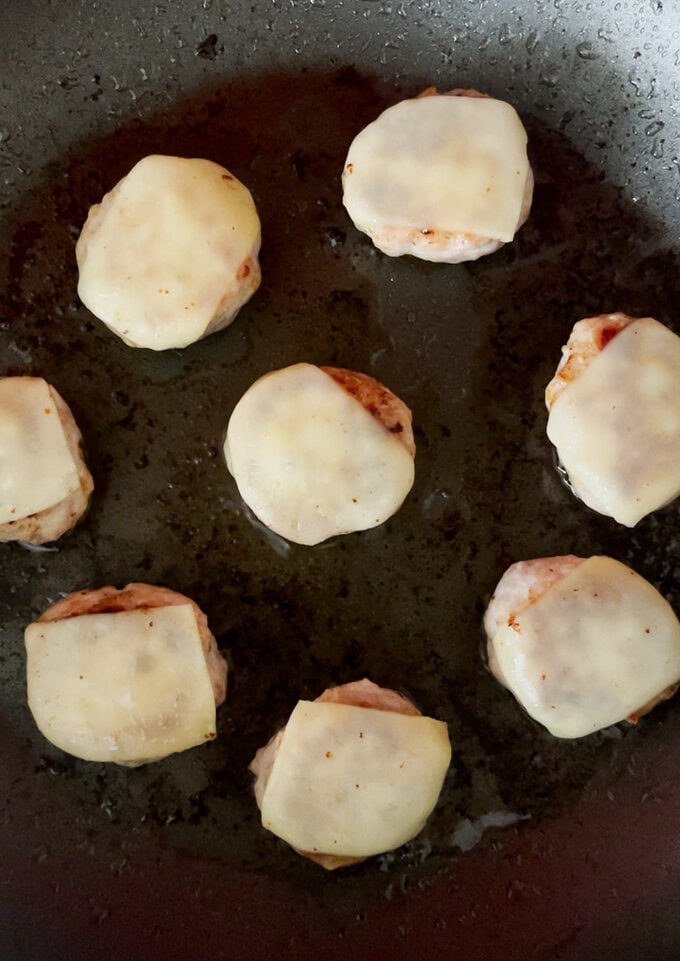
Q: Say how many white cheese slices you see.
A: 8